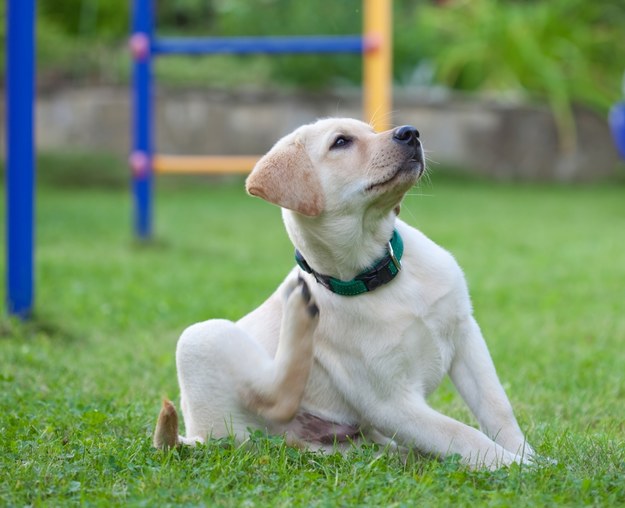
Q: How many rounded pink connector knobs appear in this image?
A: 3